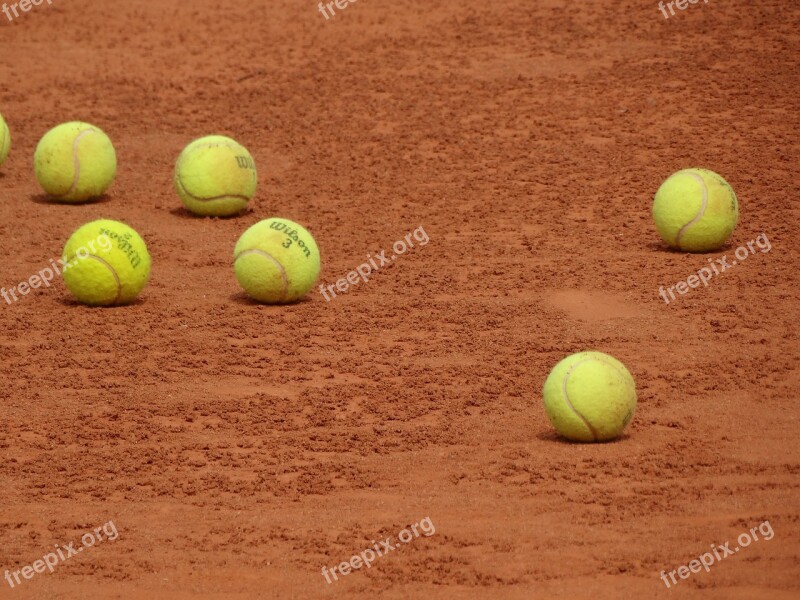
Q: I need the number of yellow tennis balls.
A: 7